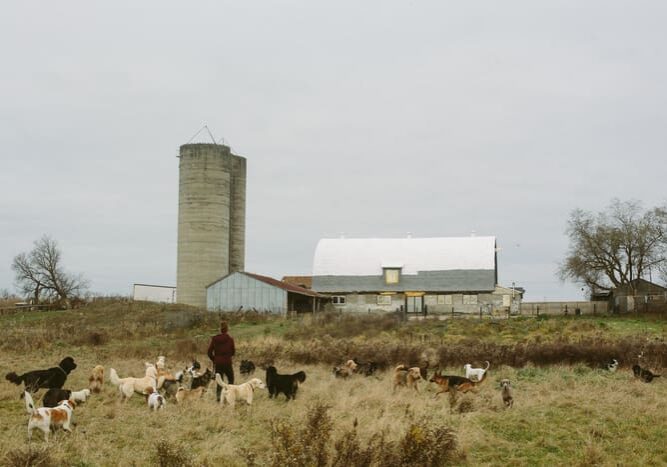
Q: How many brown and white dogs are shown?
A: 2